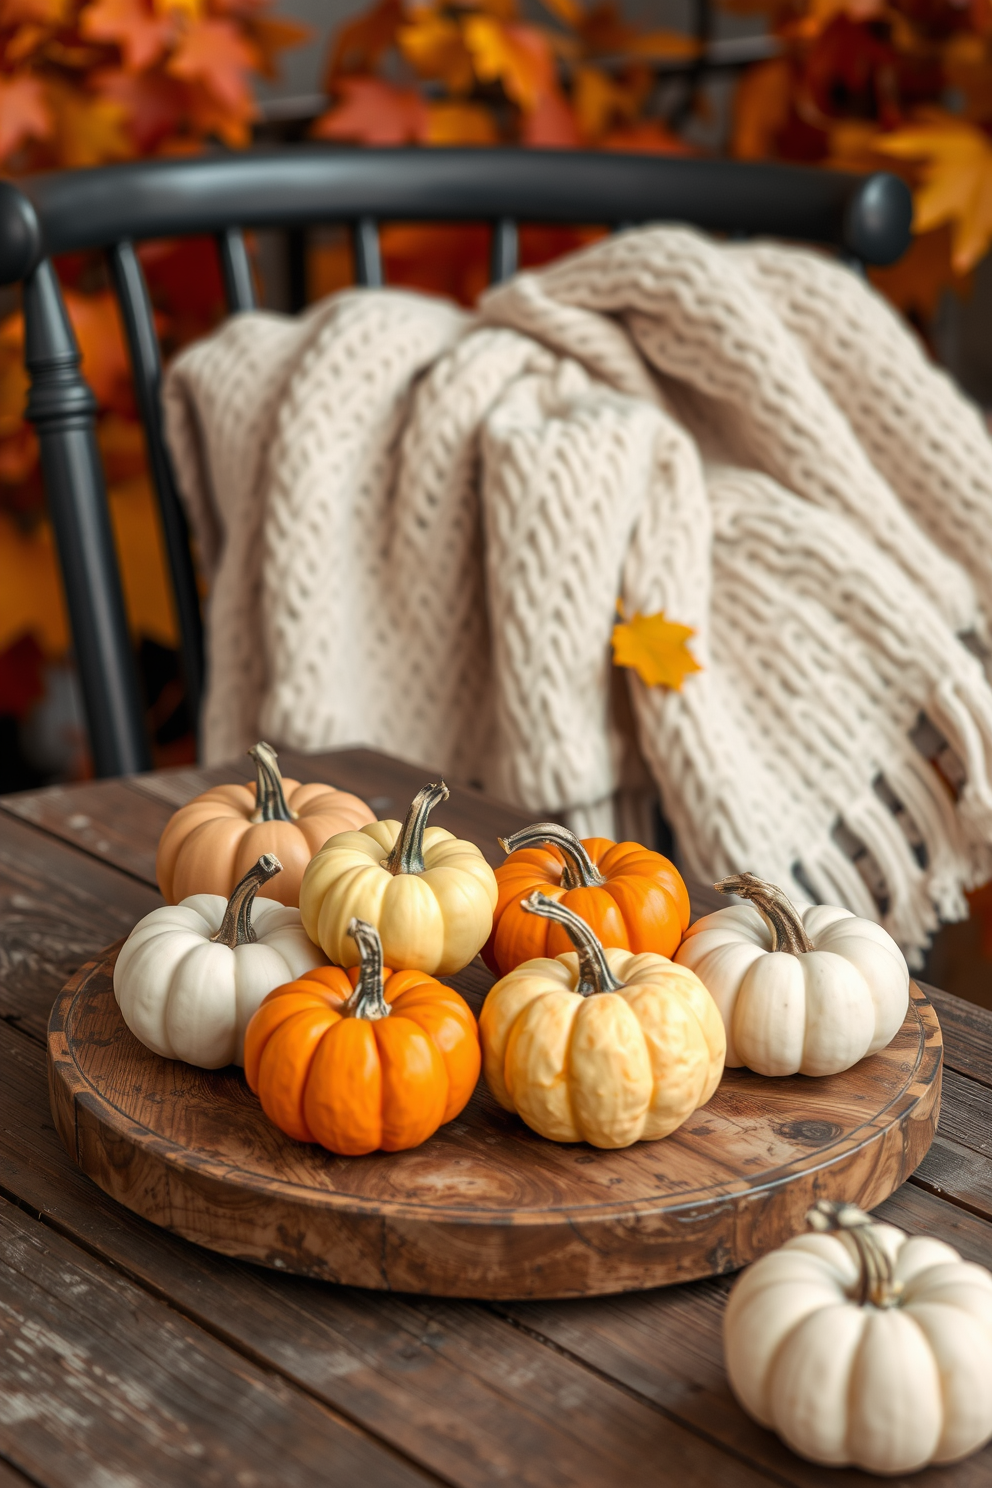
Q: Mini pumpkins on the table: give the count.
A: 8